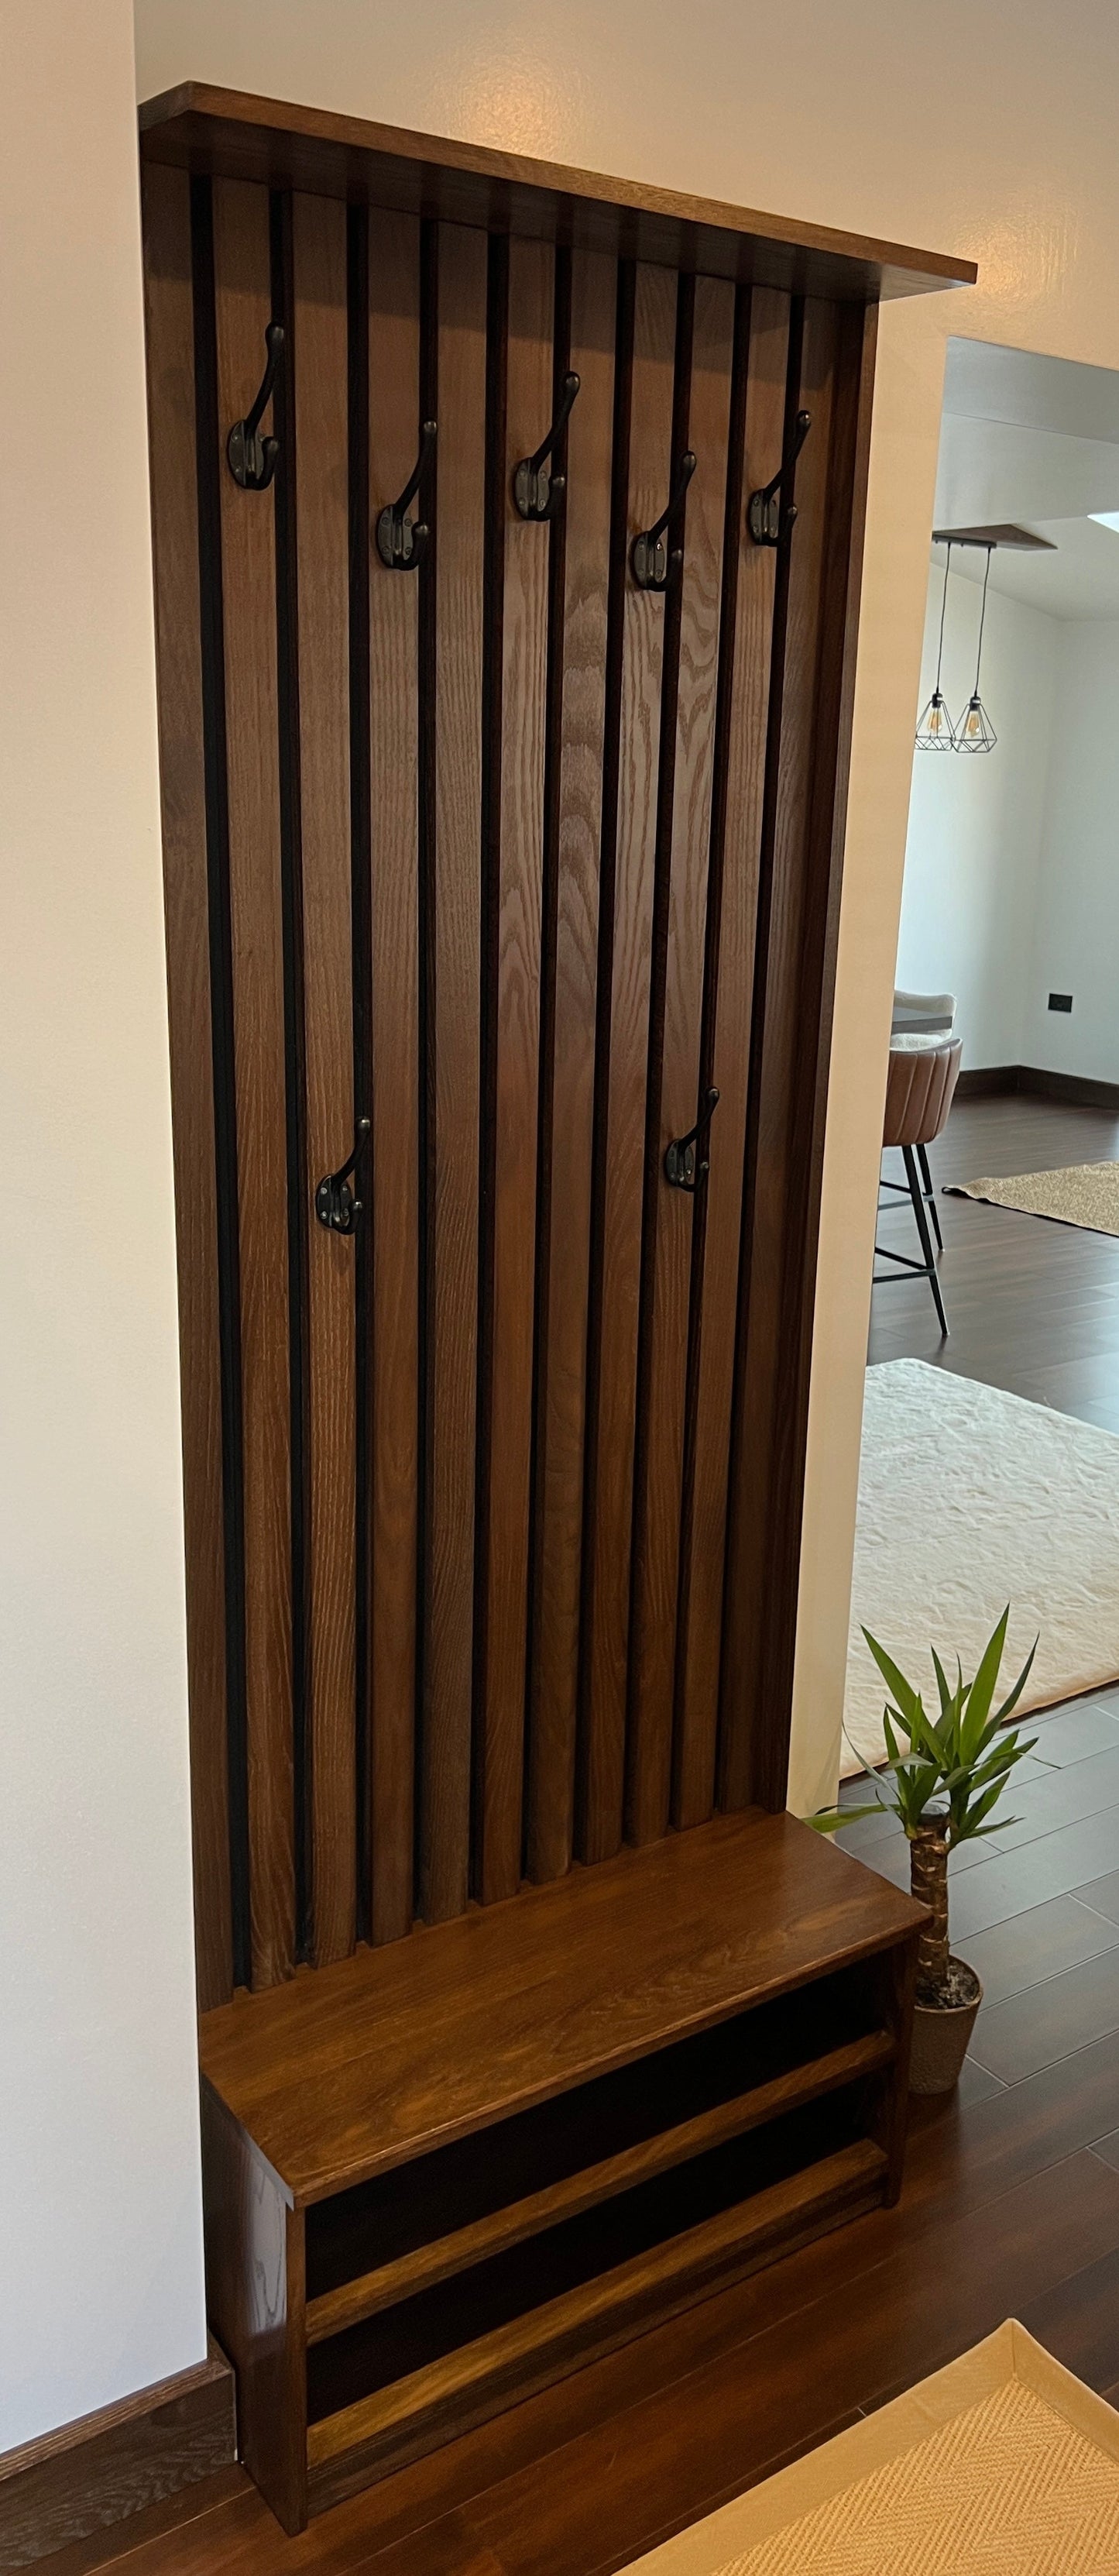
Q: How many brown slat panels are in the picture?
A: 11